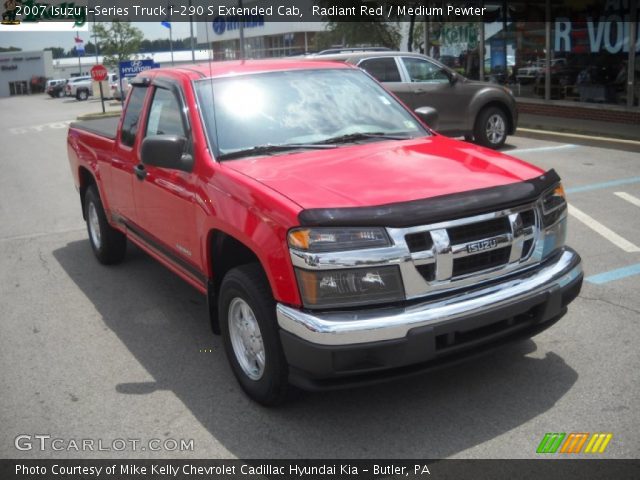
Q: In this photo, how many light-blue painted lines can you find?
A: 3